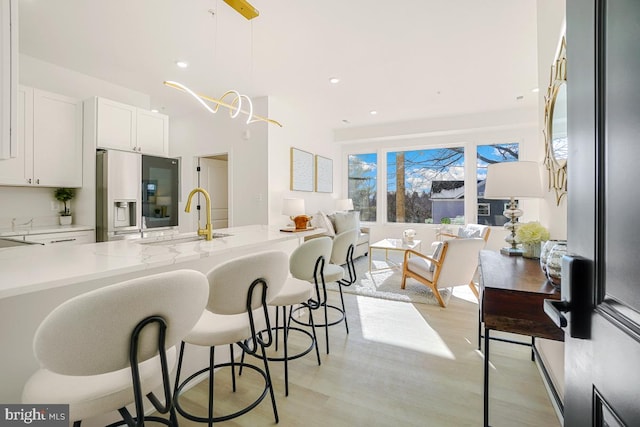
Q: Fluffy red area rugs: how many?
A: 0